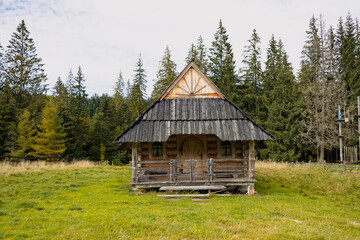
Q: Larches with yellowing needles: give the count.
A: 2